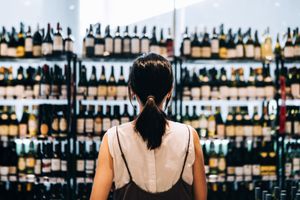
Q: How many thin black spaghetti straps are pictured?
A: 2